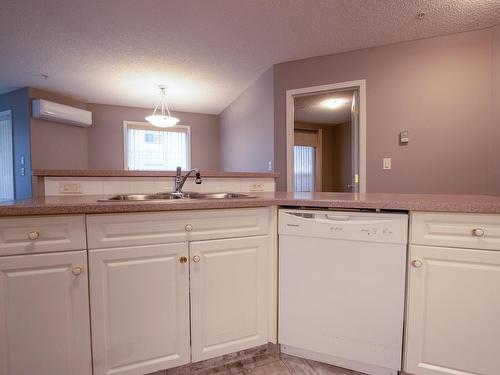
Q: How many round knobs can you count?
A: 7